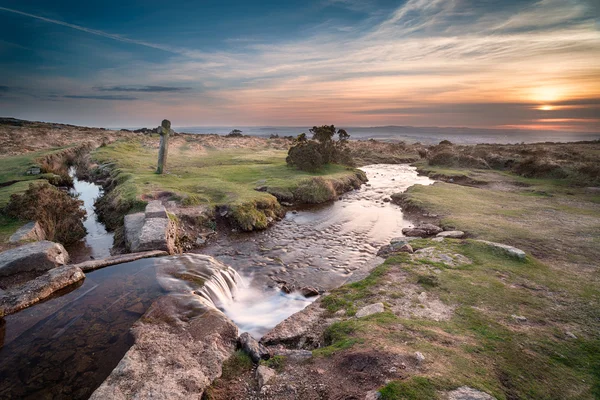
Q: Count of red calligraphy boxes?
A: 0